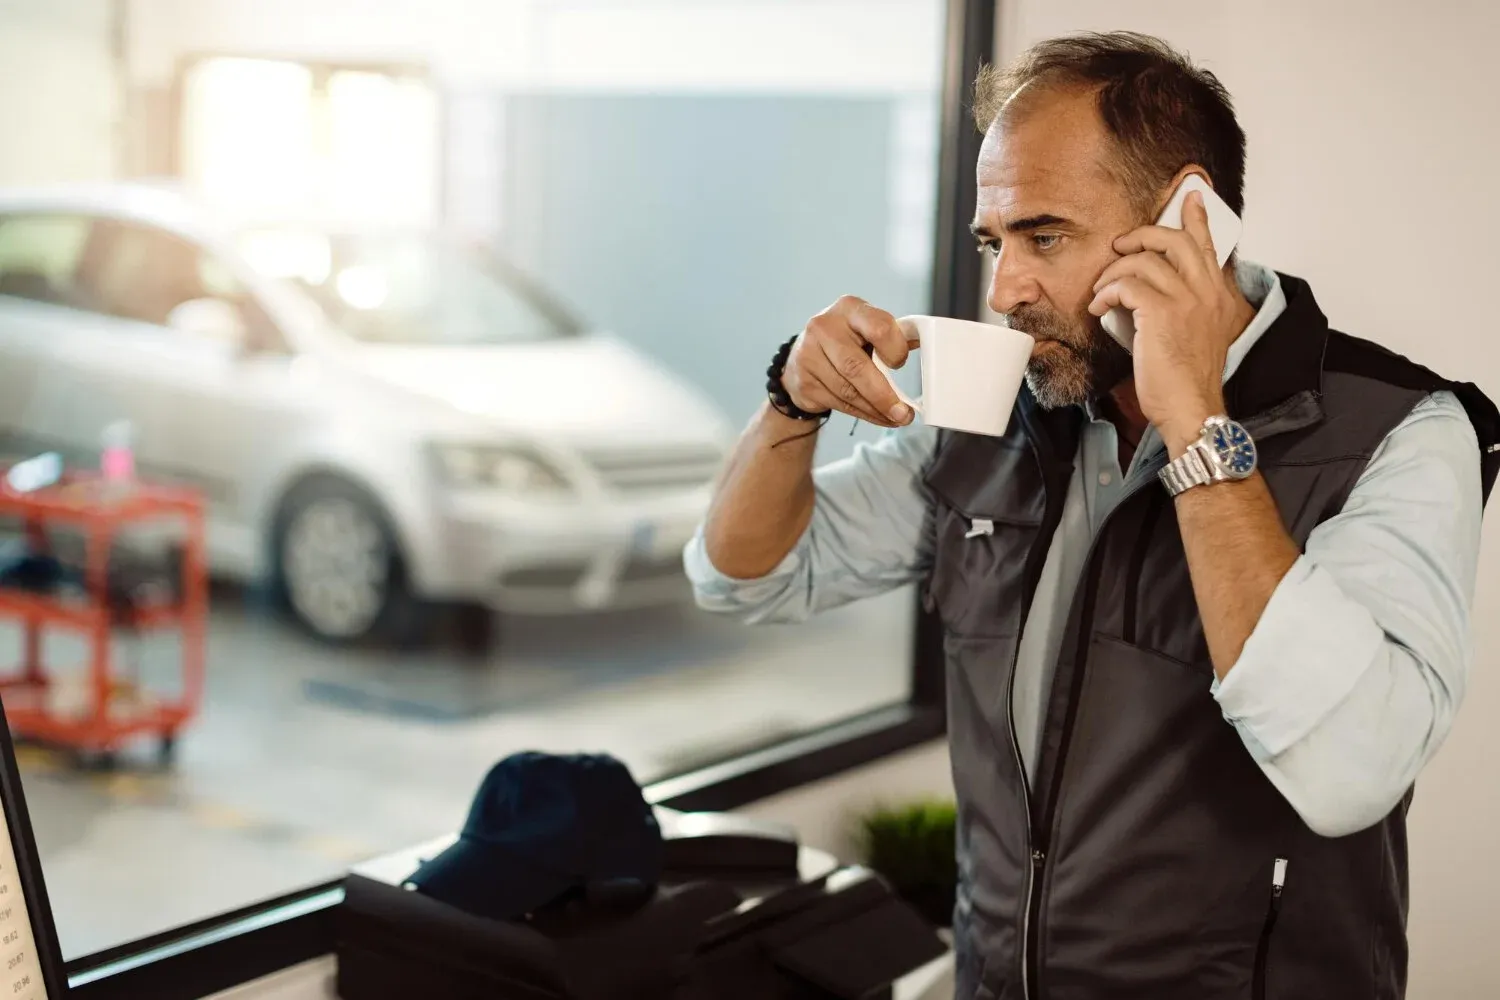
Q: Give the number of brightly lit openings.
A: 2